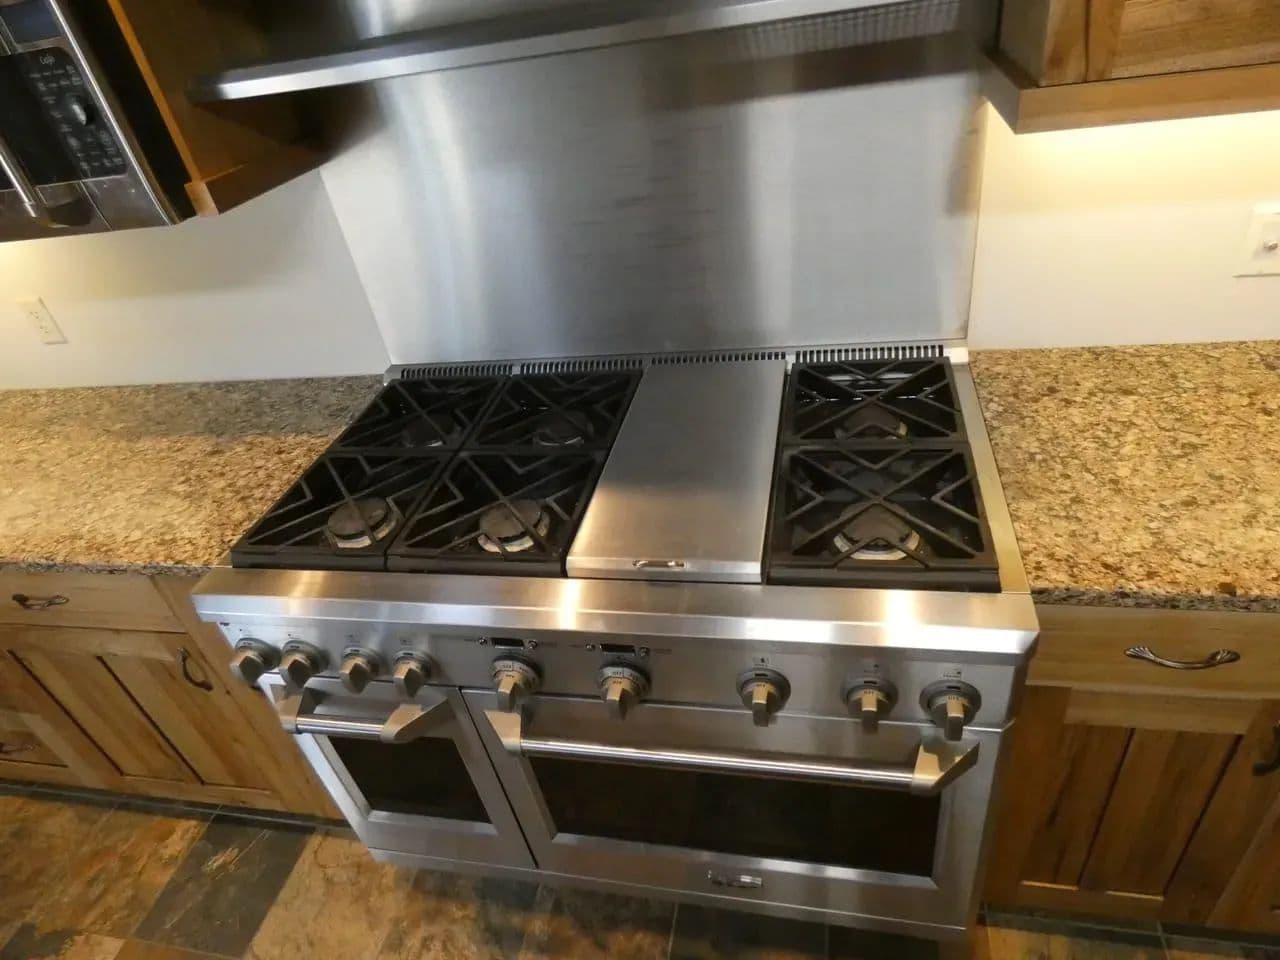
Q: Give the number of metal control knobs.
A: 9